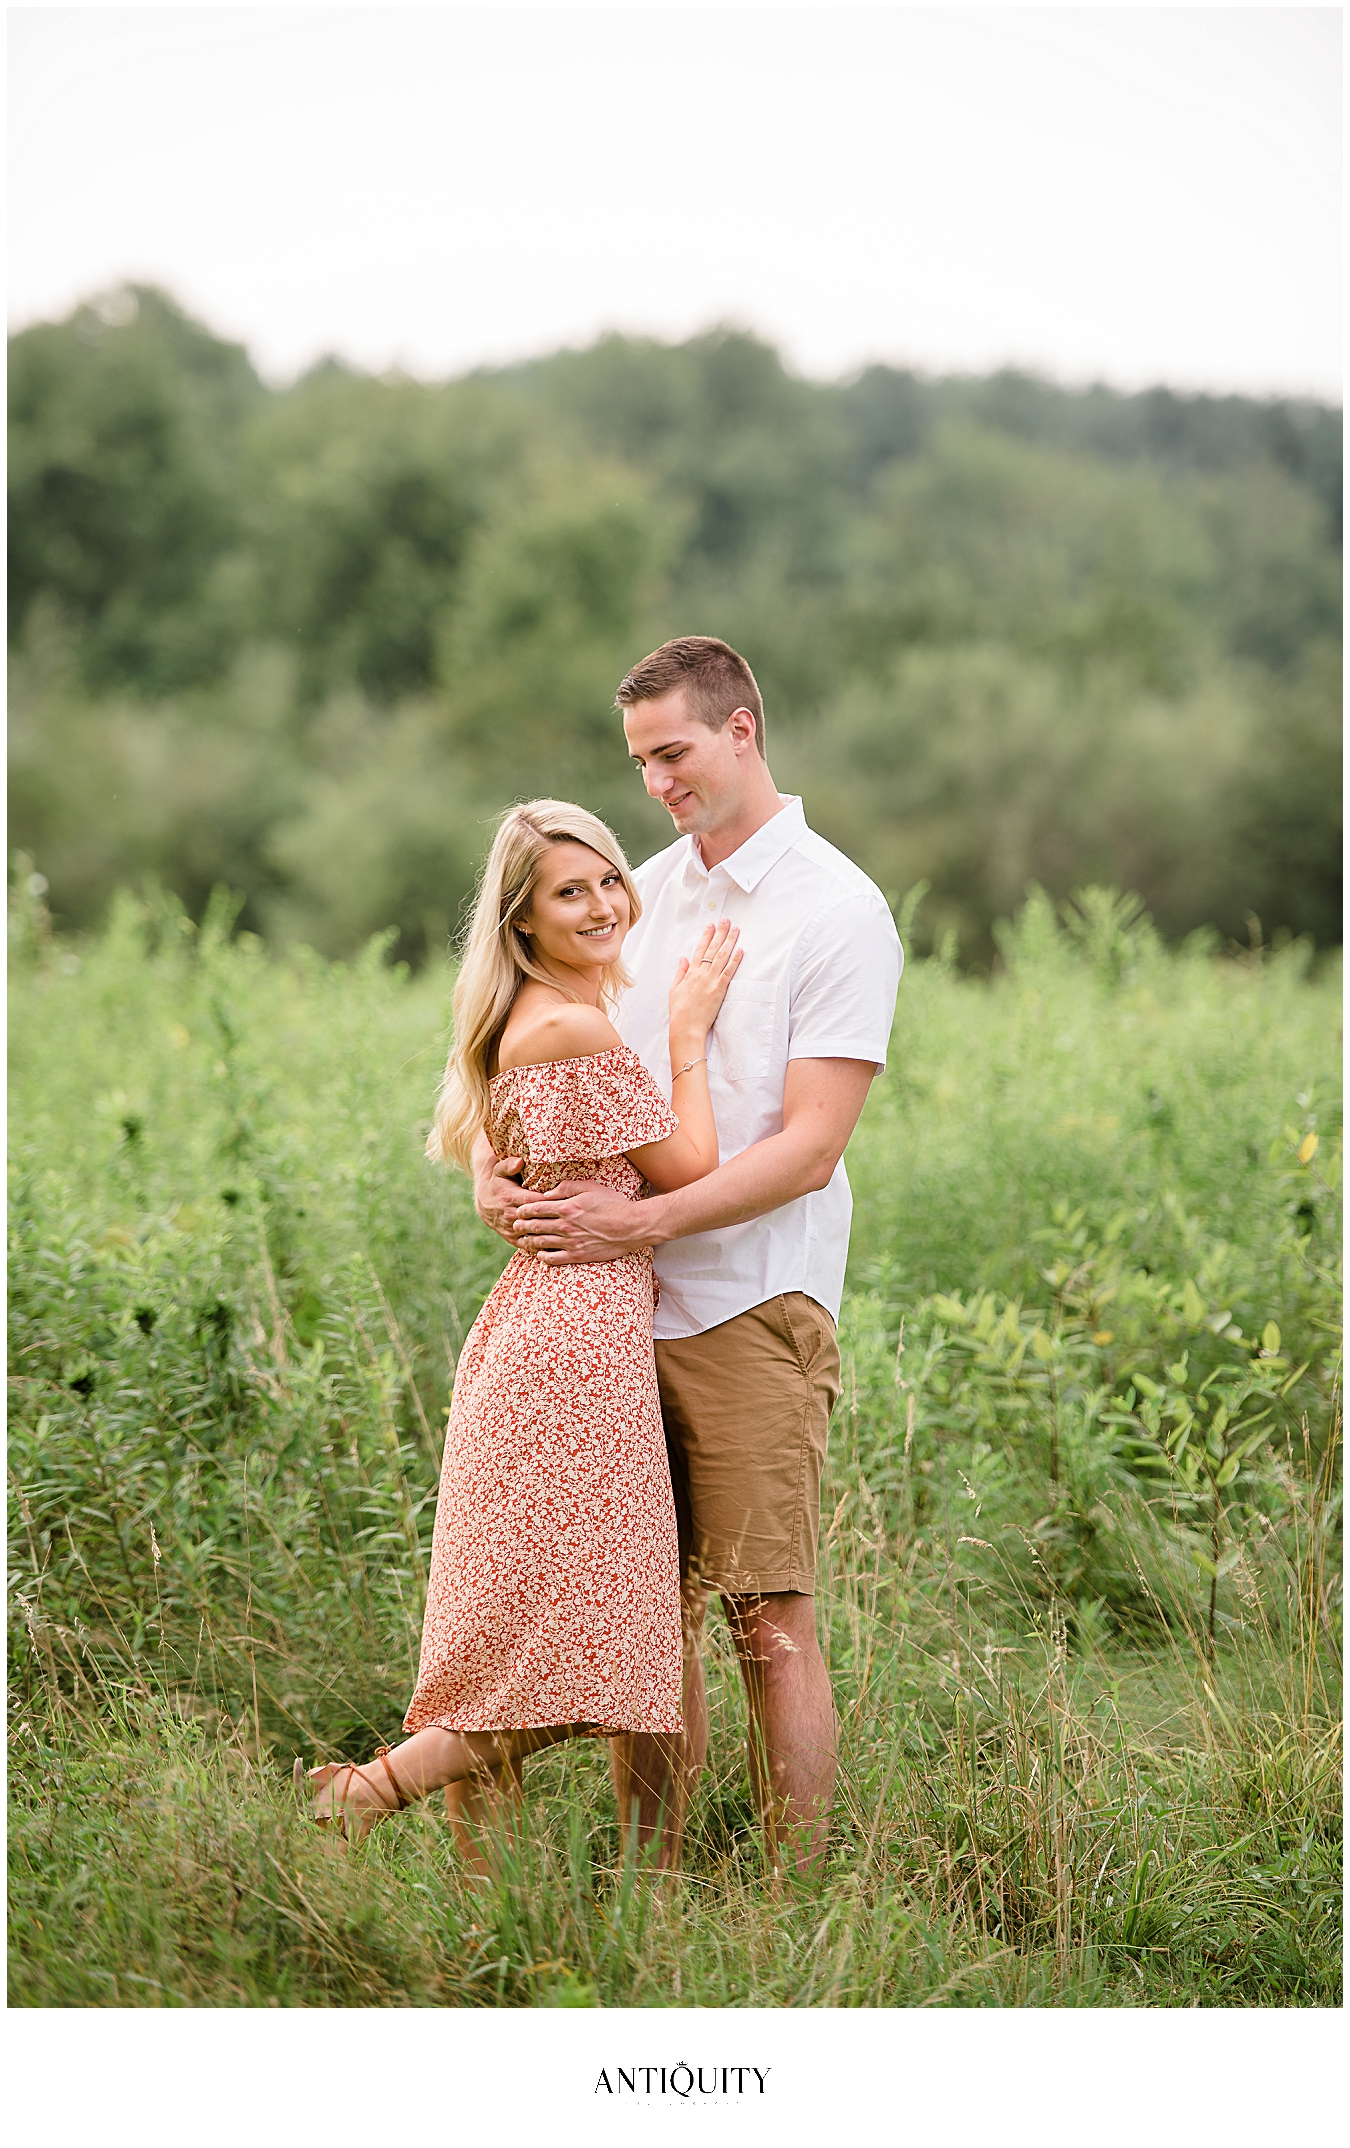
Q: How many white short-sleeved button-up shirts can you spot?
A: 1